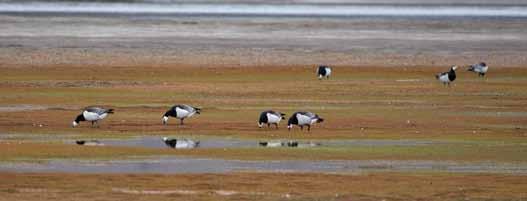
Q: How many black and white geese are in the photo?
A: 7